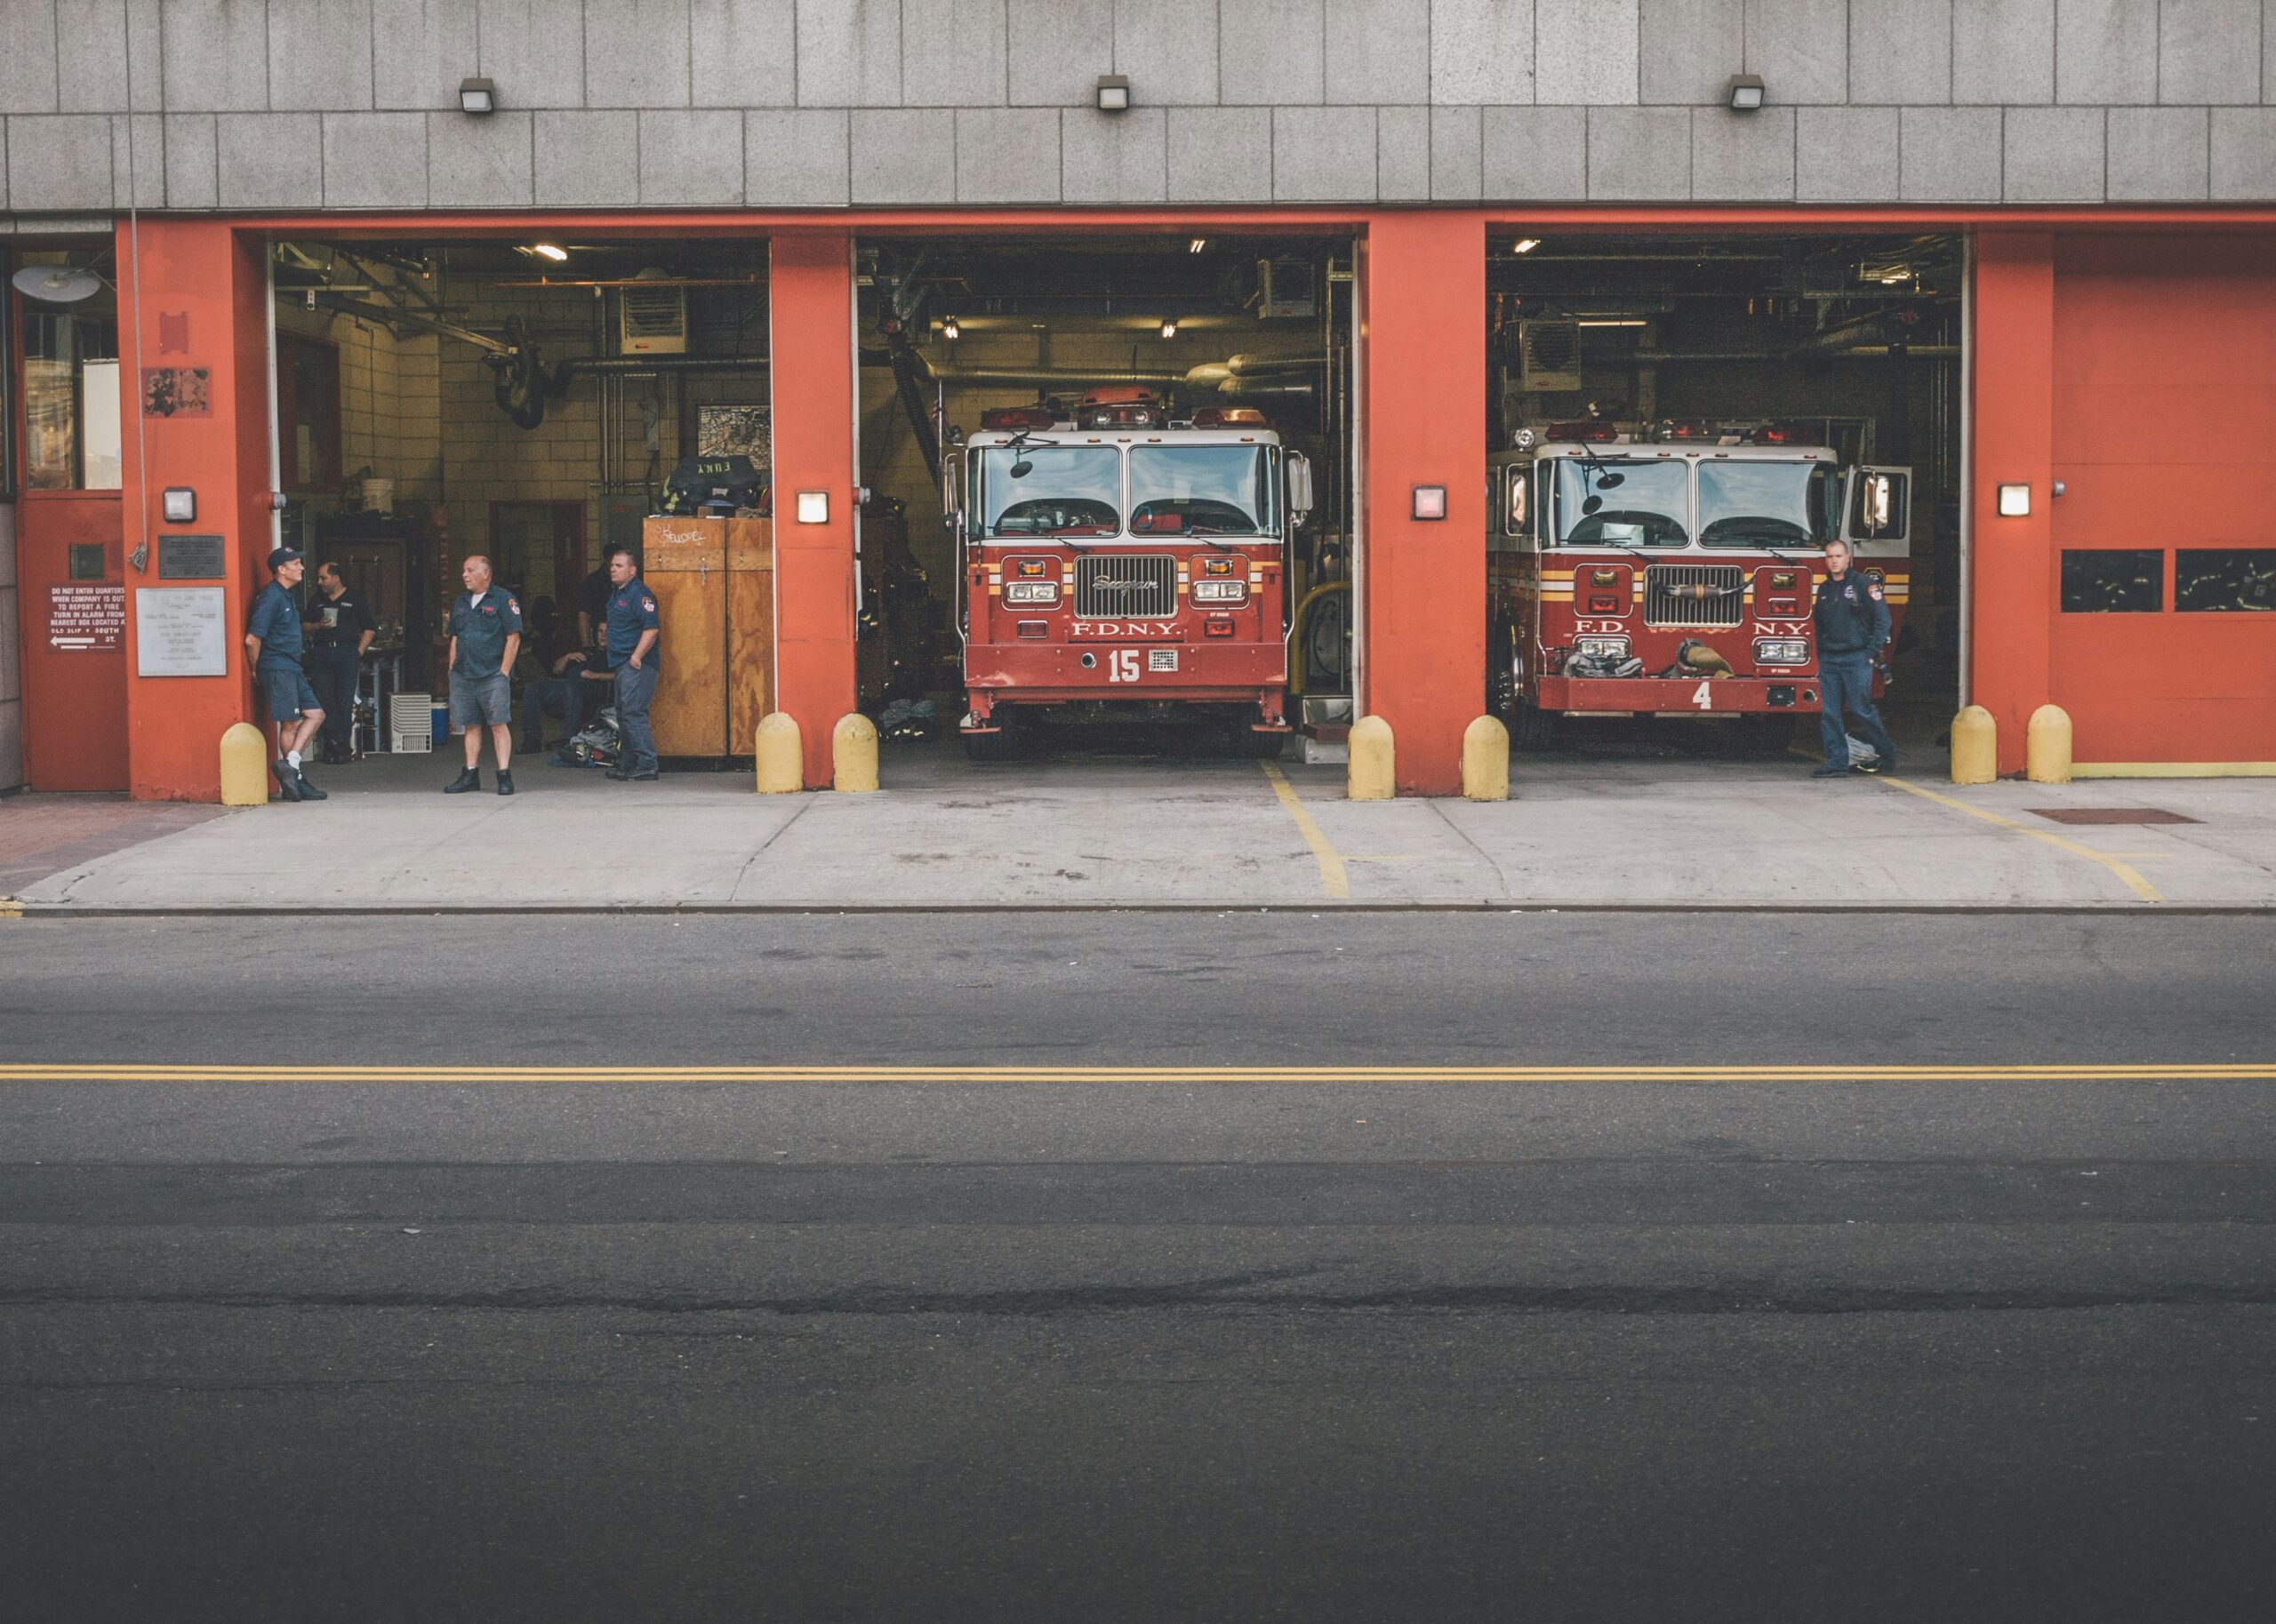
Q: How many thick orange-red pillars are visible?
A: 4